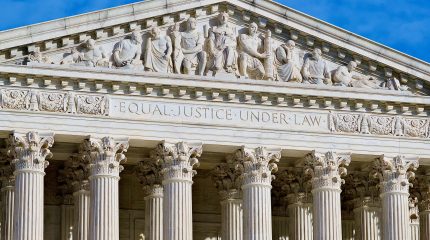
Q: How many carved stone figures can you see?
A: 9